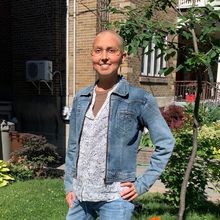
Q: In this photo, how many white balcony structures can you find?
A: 1